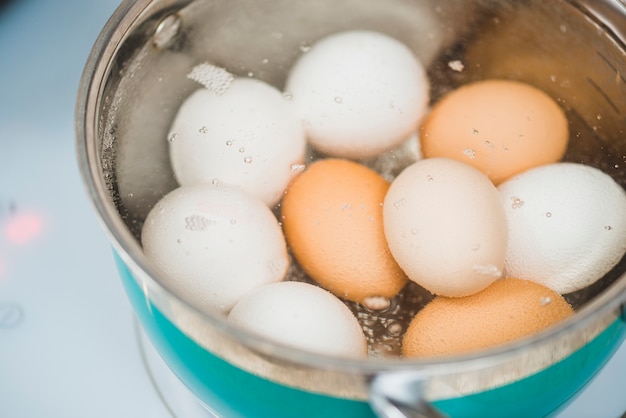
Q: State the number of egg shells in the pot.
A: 9